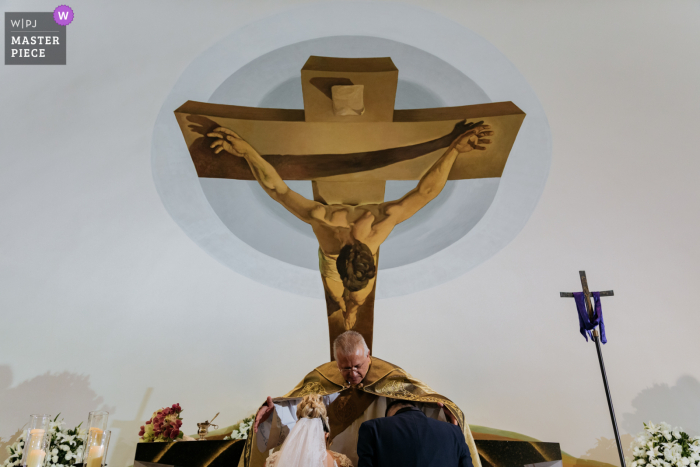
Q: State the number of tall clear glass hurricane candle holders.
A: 4